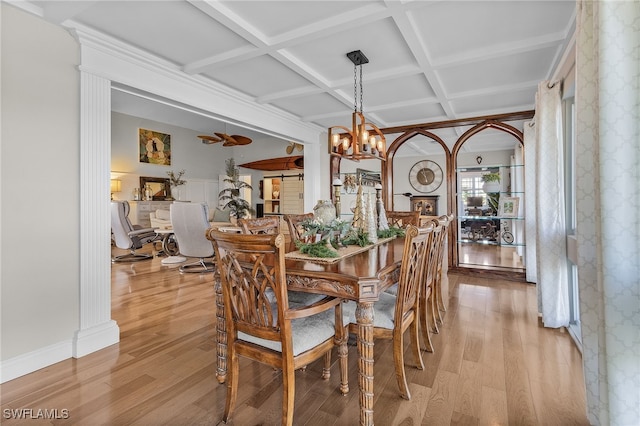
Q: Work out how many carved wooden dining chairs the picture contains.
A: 7